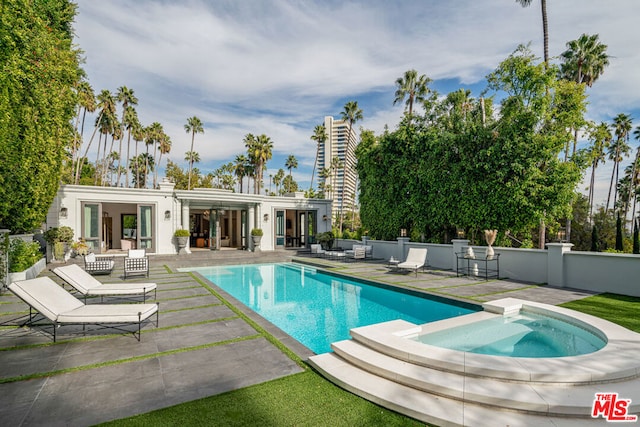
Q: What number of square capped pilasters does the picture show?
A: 4